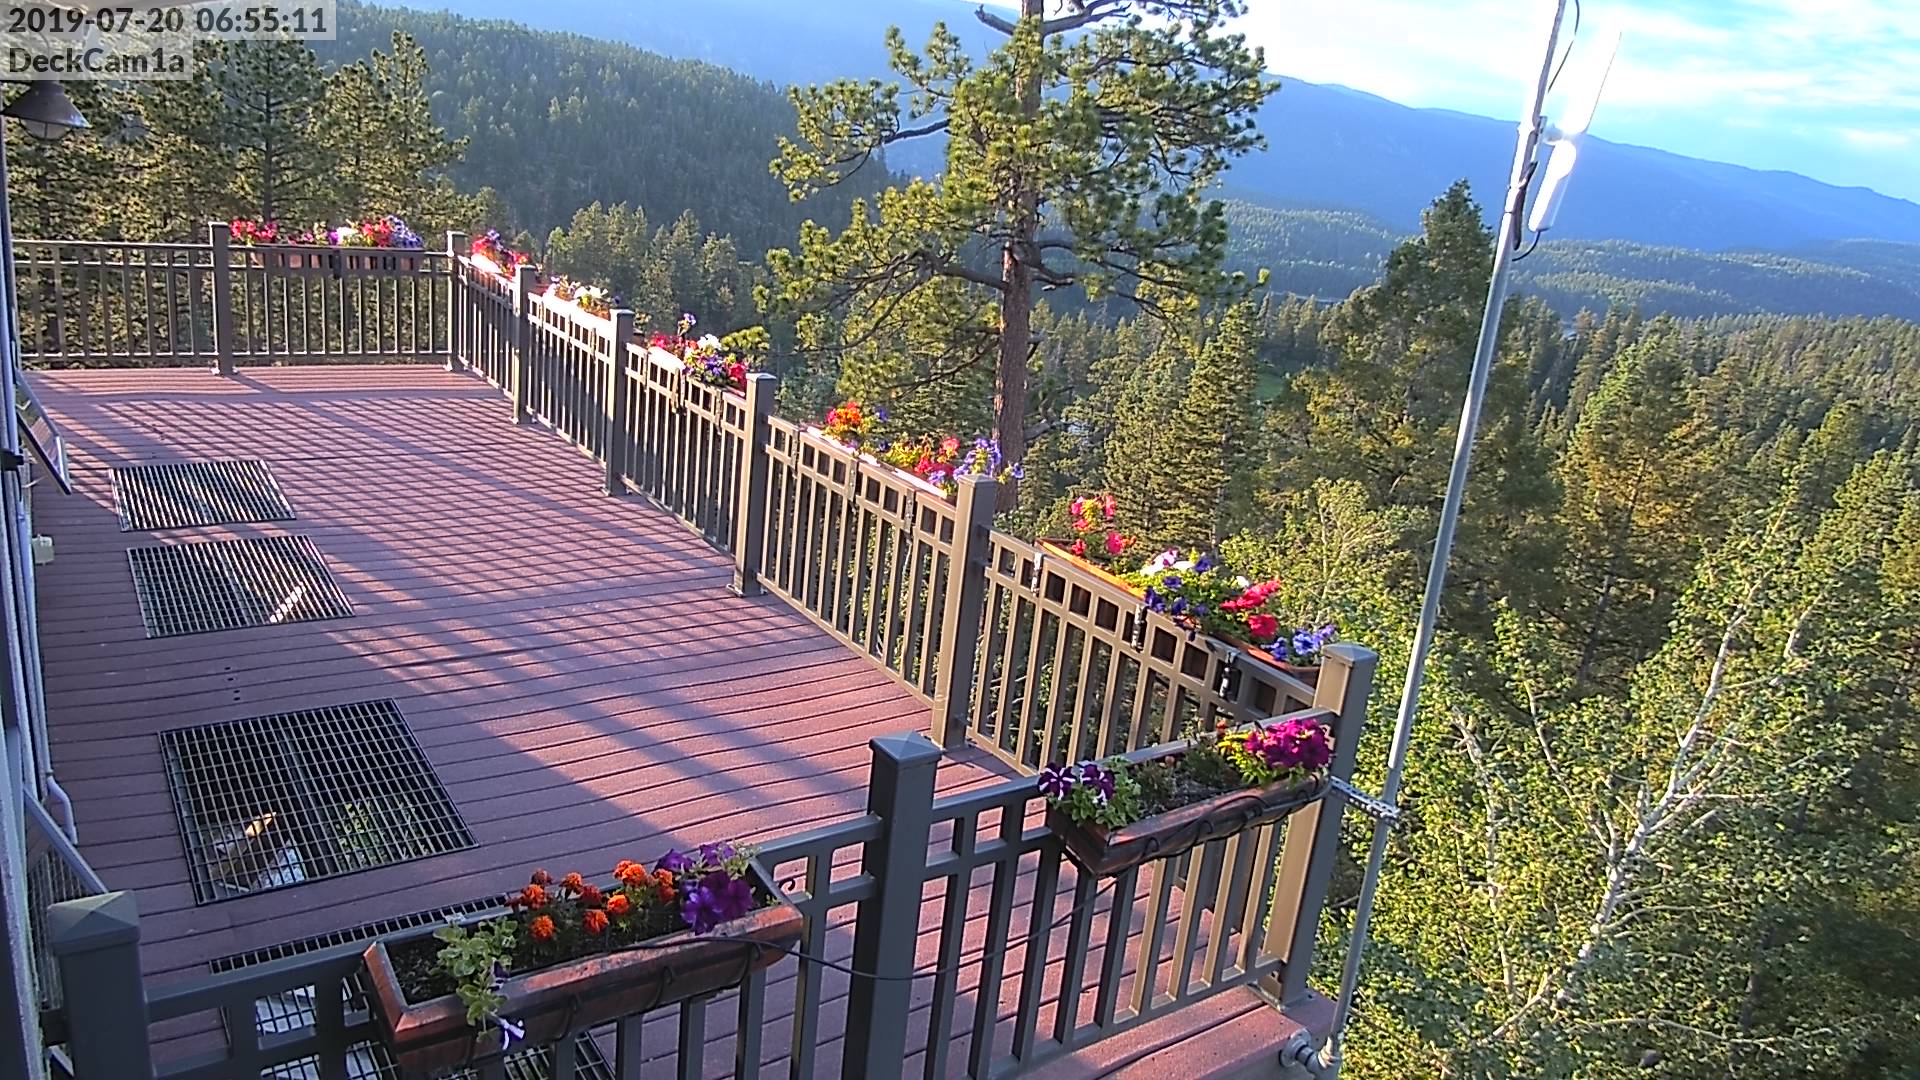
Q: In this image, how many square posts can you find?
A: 9